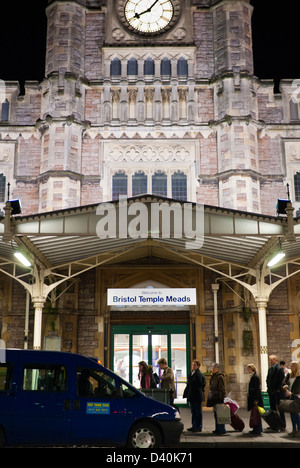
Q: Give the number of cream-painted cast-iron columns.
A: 2